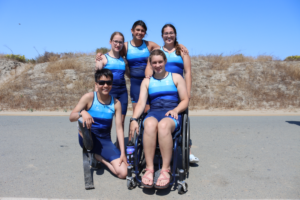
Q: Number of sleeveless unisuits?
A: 5